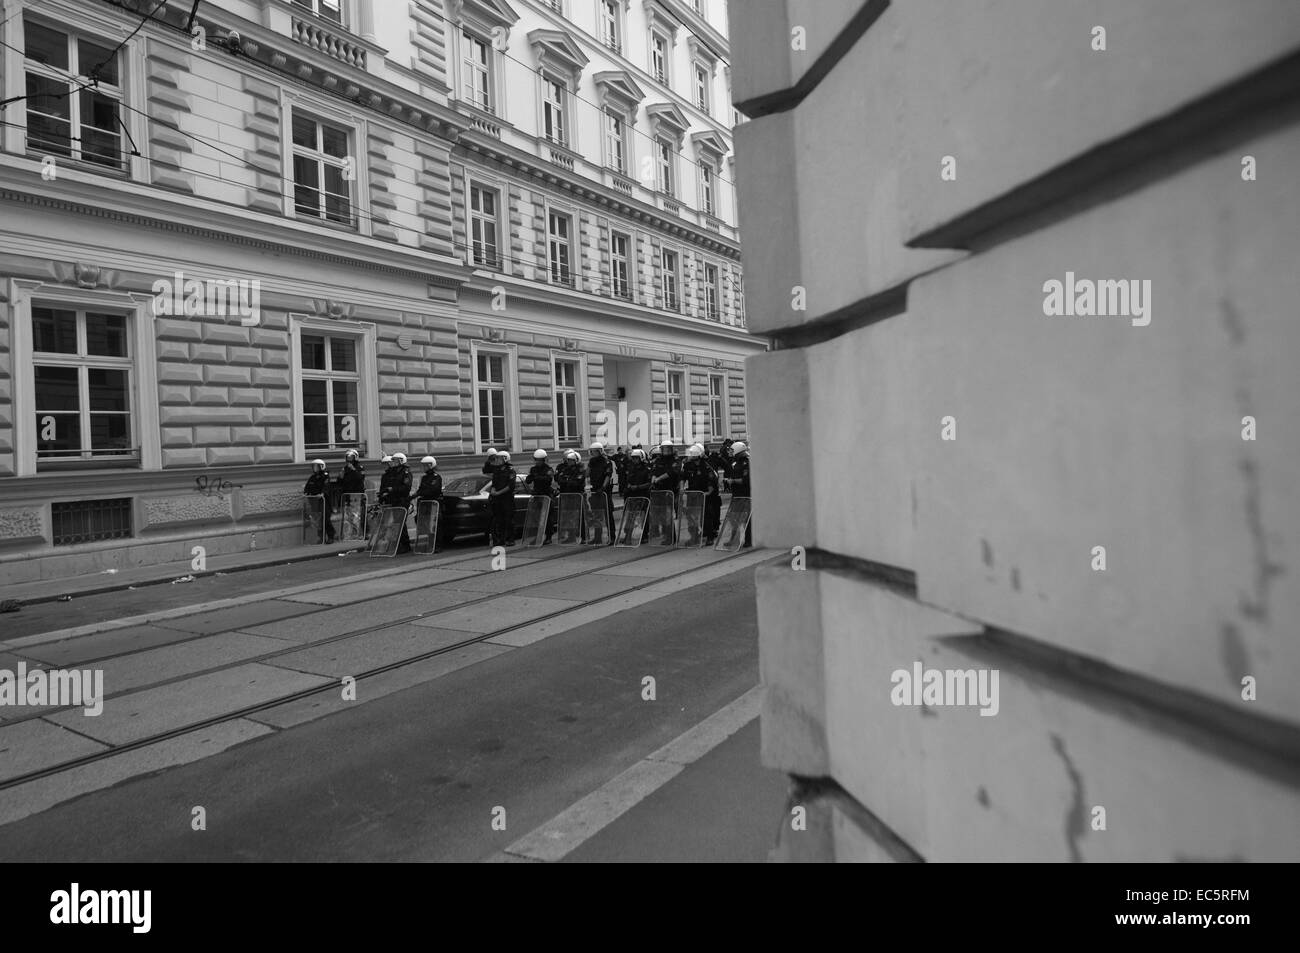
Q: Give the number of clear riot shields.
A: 11